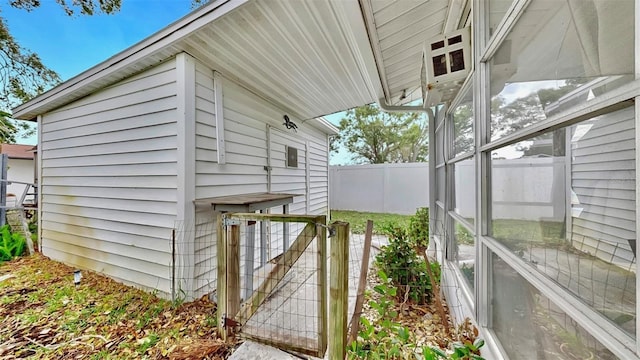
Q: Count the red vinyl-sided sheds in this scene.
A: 0